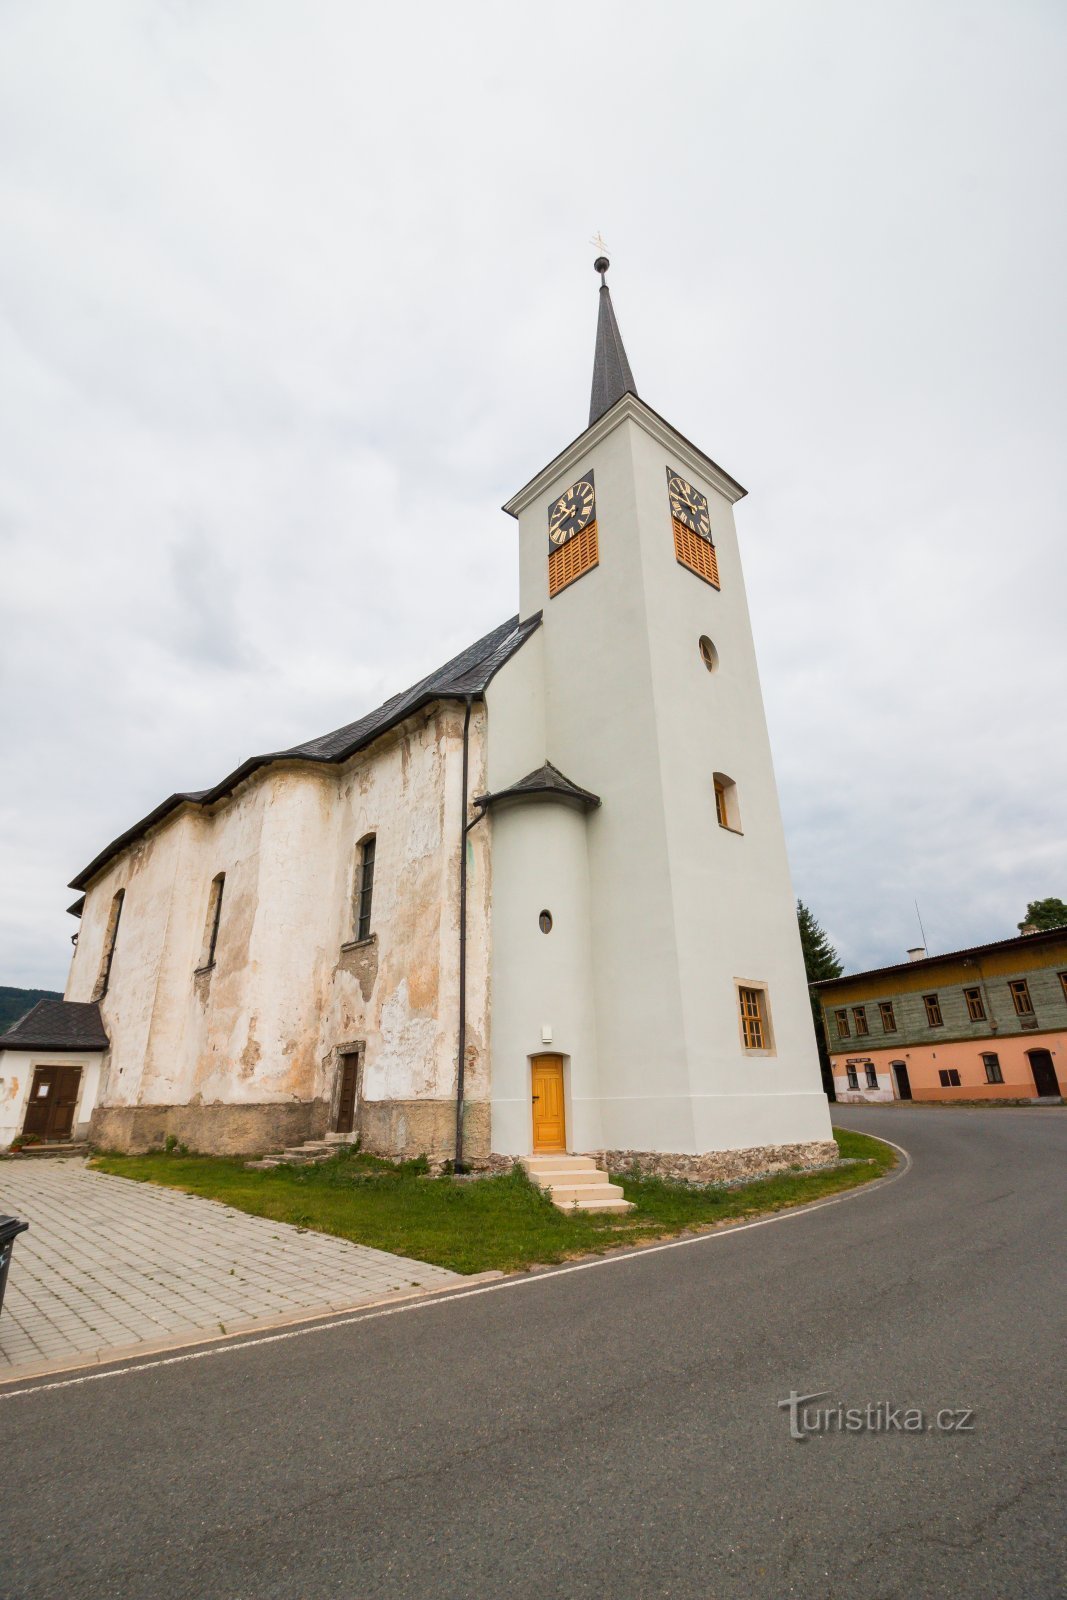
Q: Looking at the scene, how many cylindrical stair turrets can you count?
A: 1